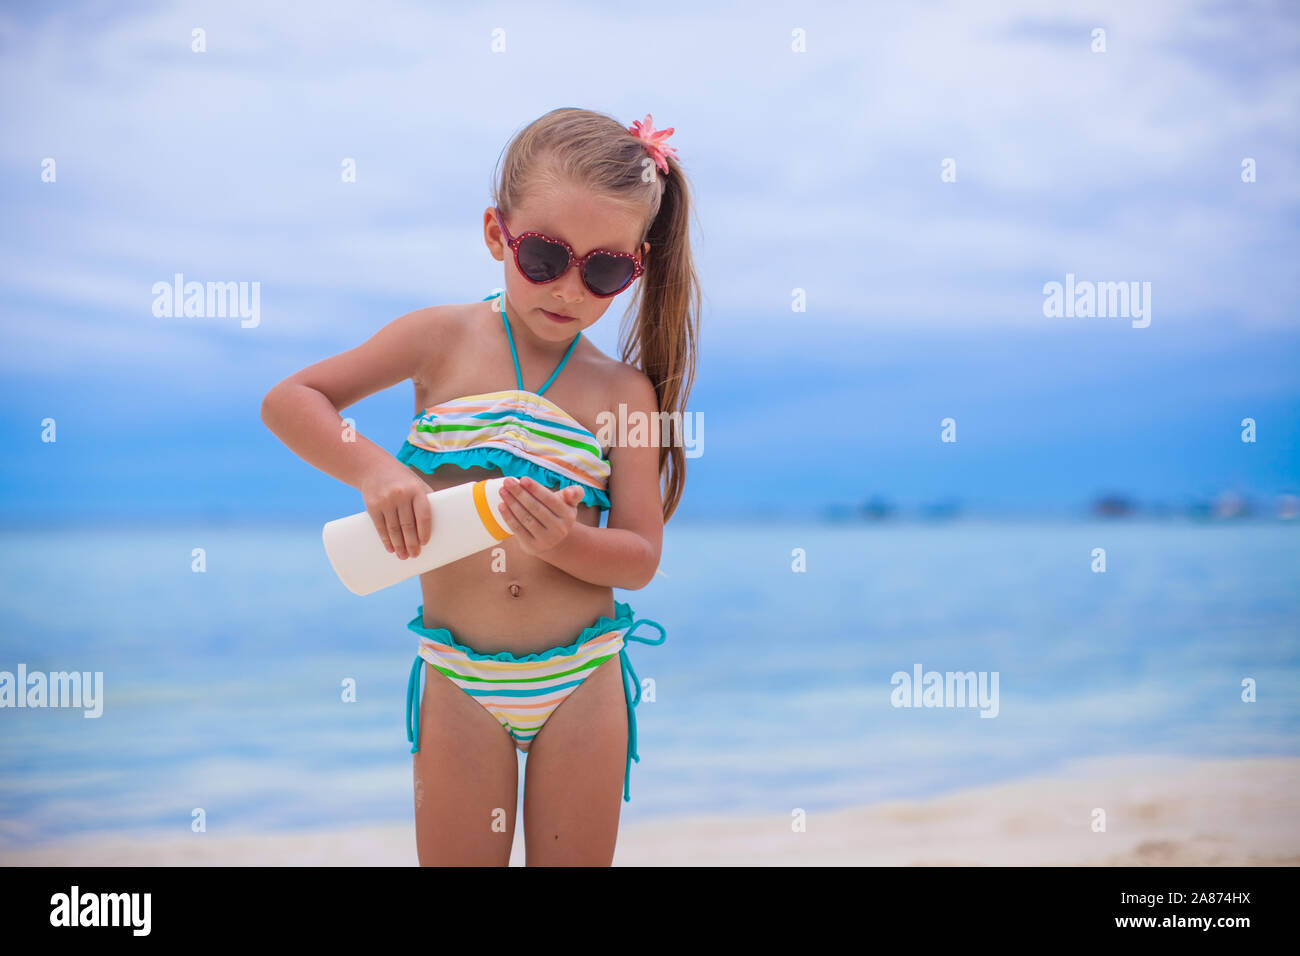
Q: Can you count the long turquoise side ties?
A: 2